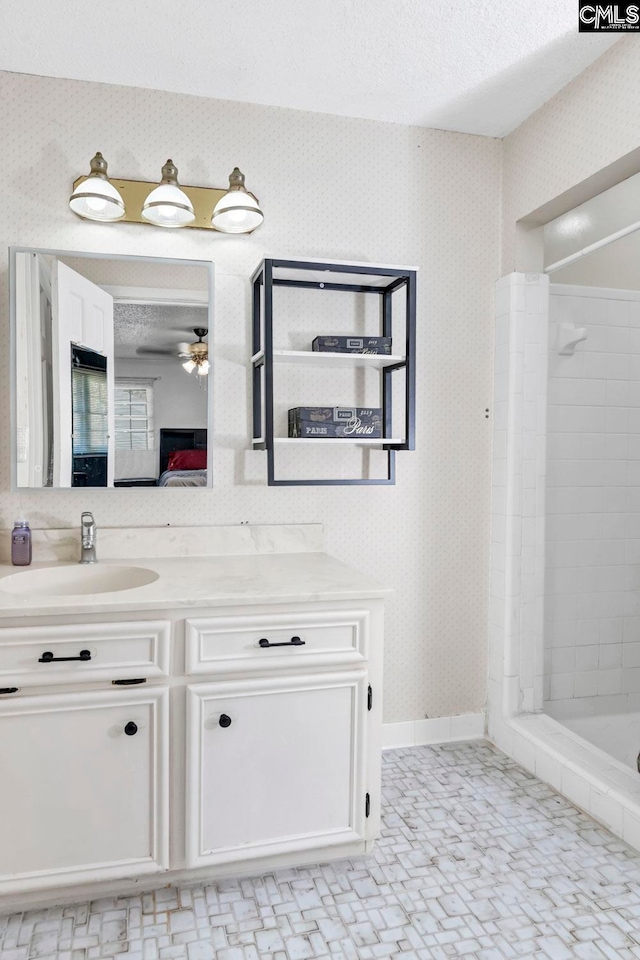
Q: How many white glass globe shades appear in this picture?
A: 3